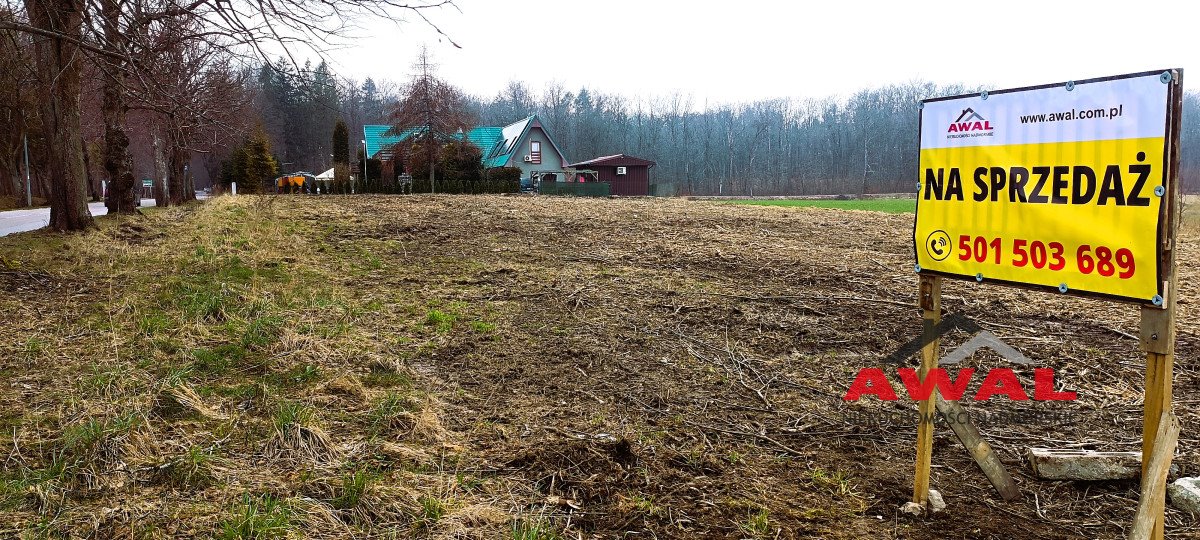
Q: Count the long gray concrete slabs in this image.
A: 1